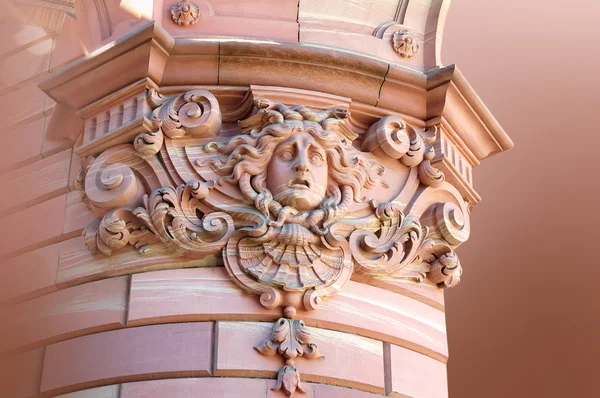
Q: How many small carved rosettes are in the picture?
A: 2